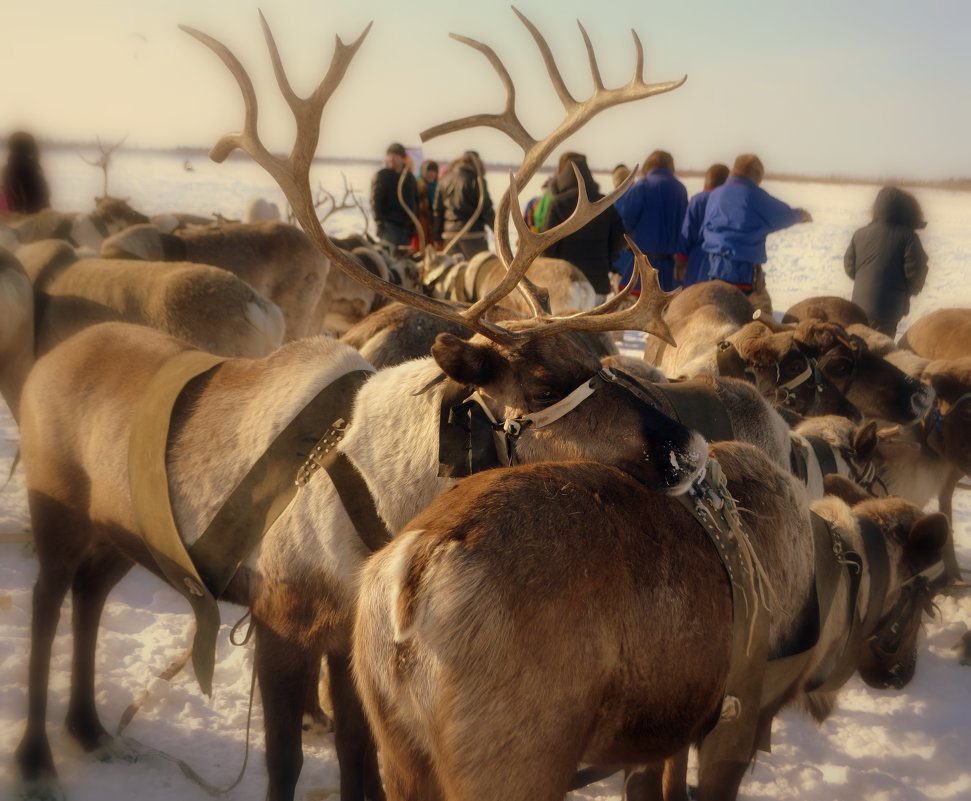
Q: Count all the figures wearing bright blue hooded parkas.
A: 3